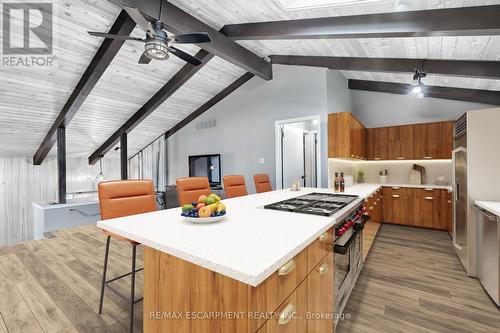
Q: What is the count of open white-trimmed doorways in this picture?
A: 1